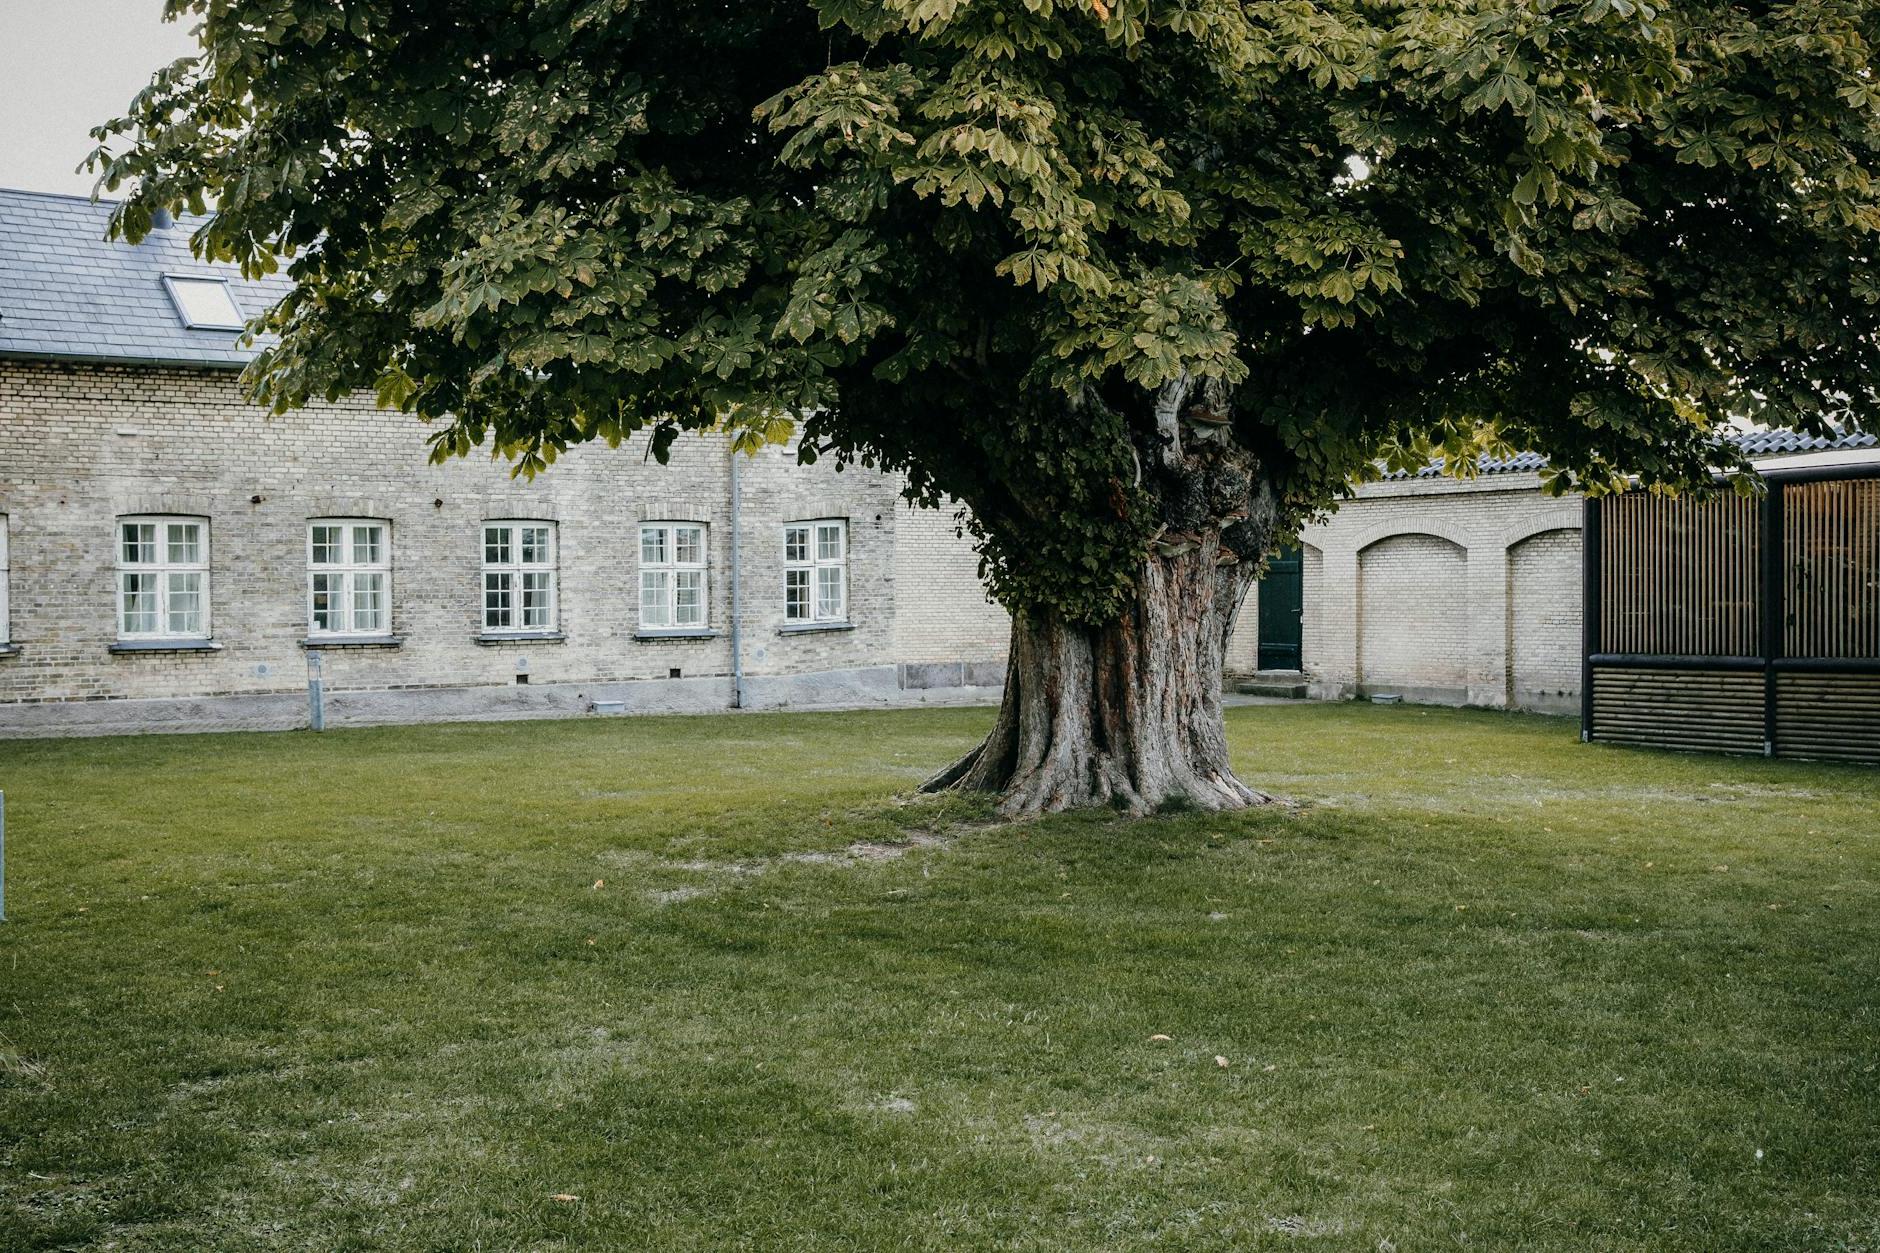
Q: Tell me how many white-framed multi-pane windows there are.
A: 5